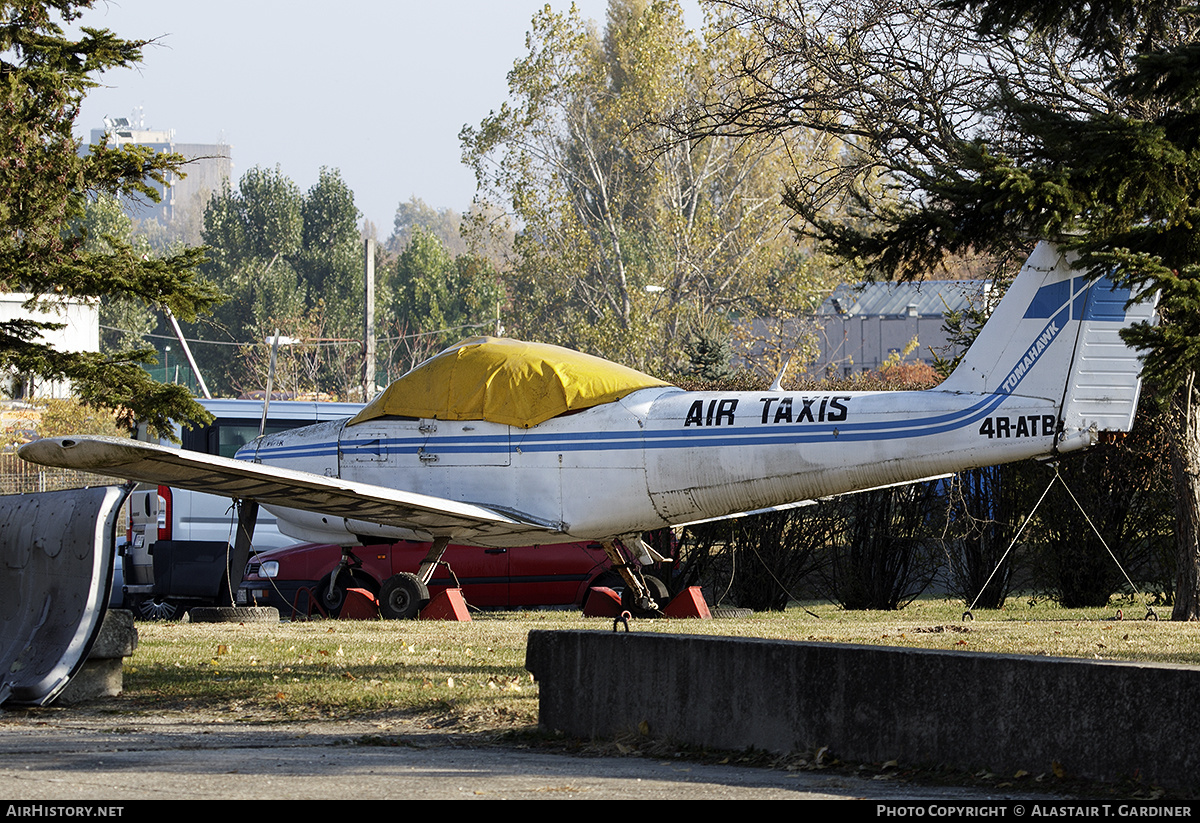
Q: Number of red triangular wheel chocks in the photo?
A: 4